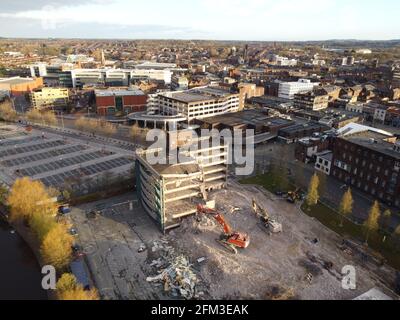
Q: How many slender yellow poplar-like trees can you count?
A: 3